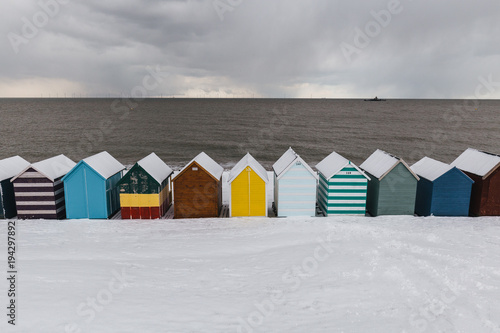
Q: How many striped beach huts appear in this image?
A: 3